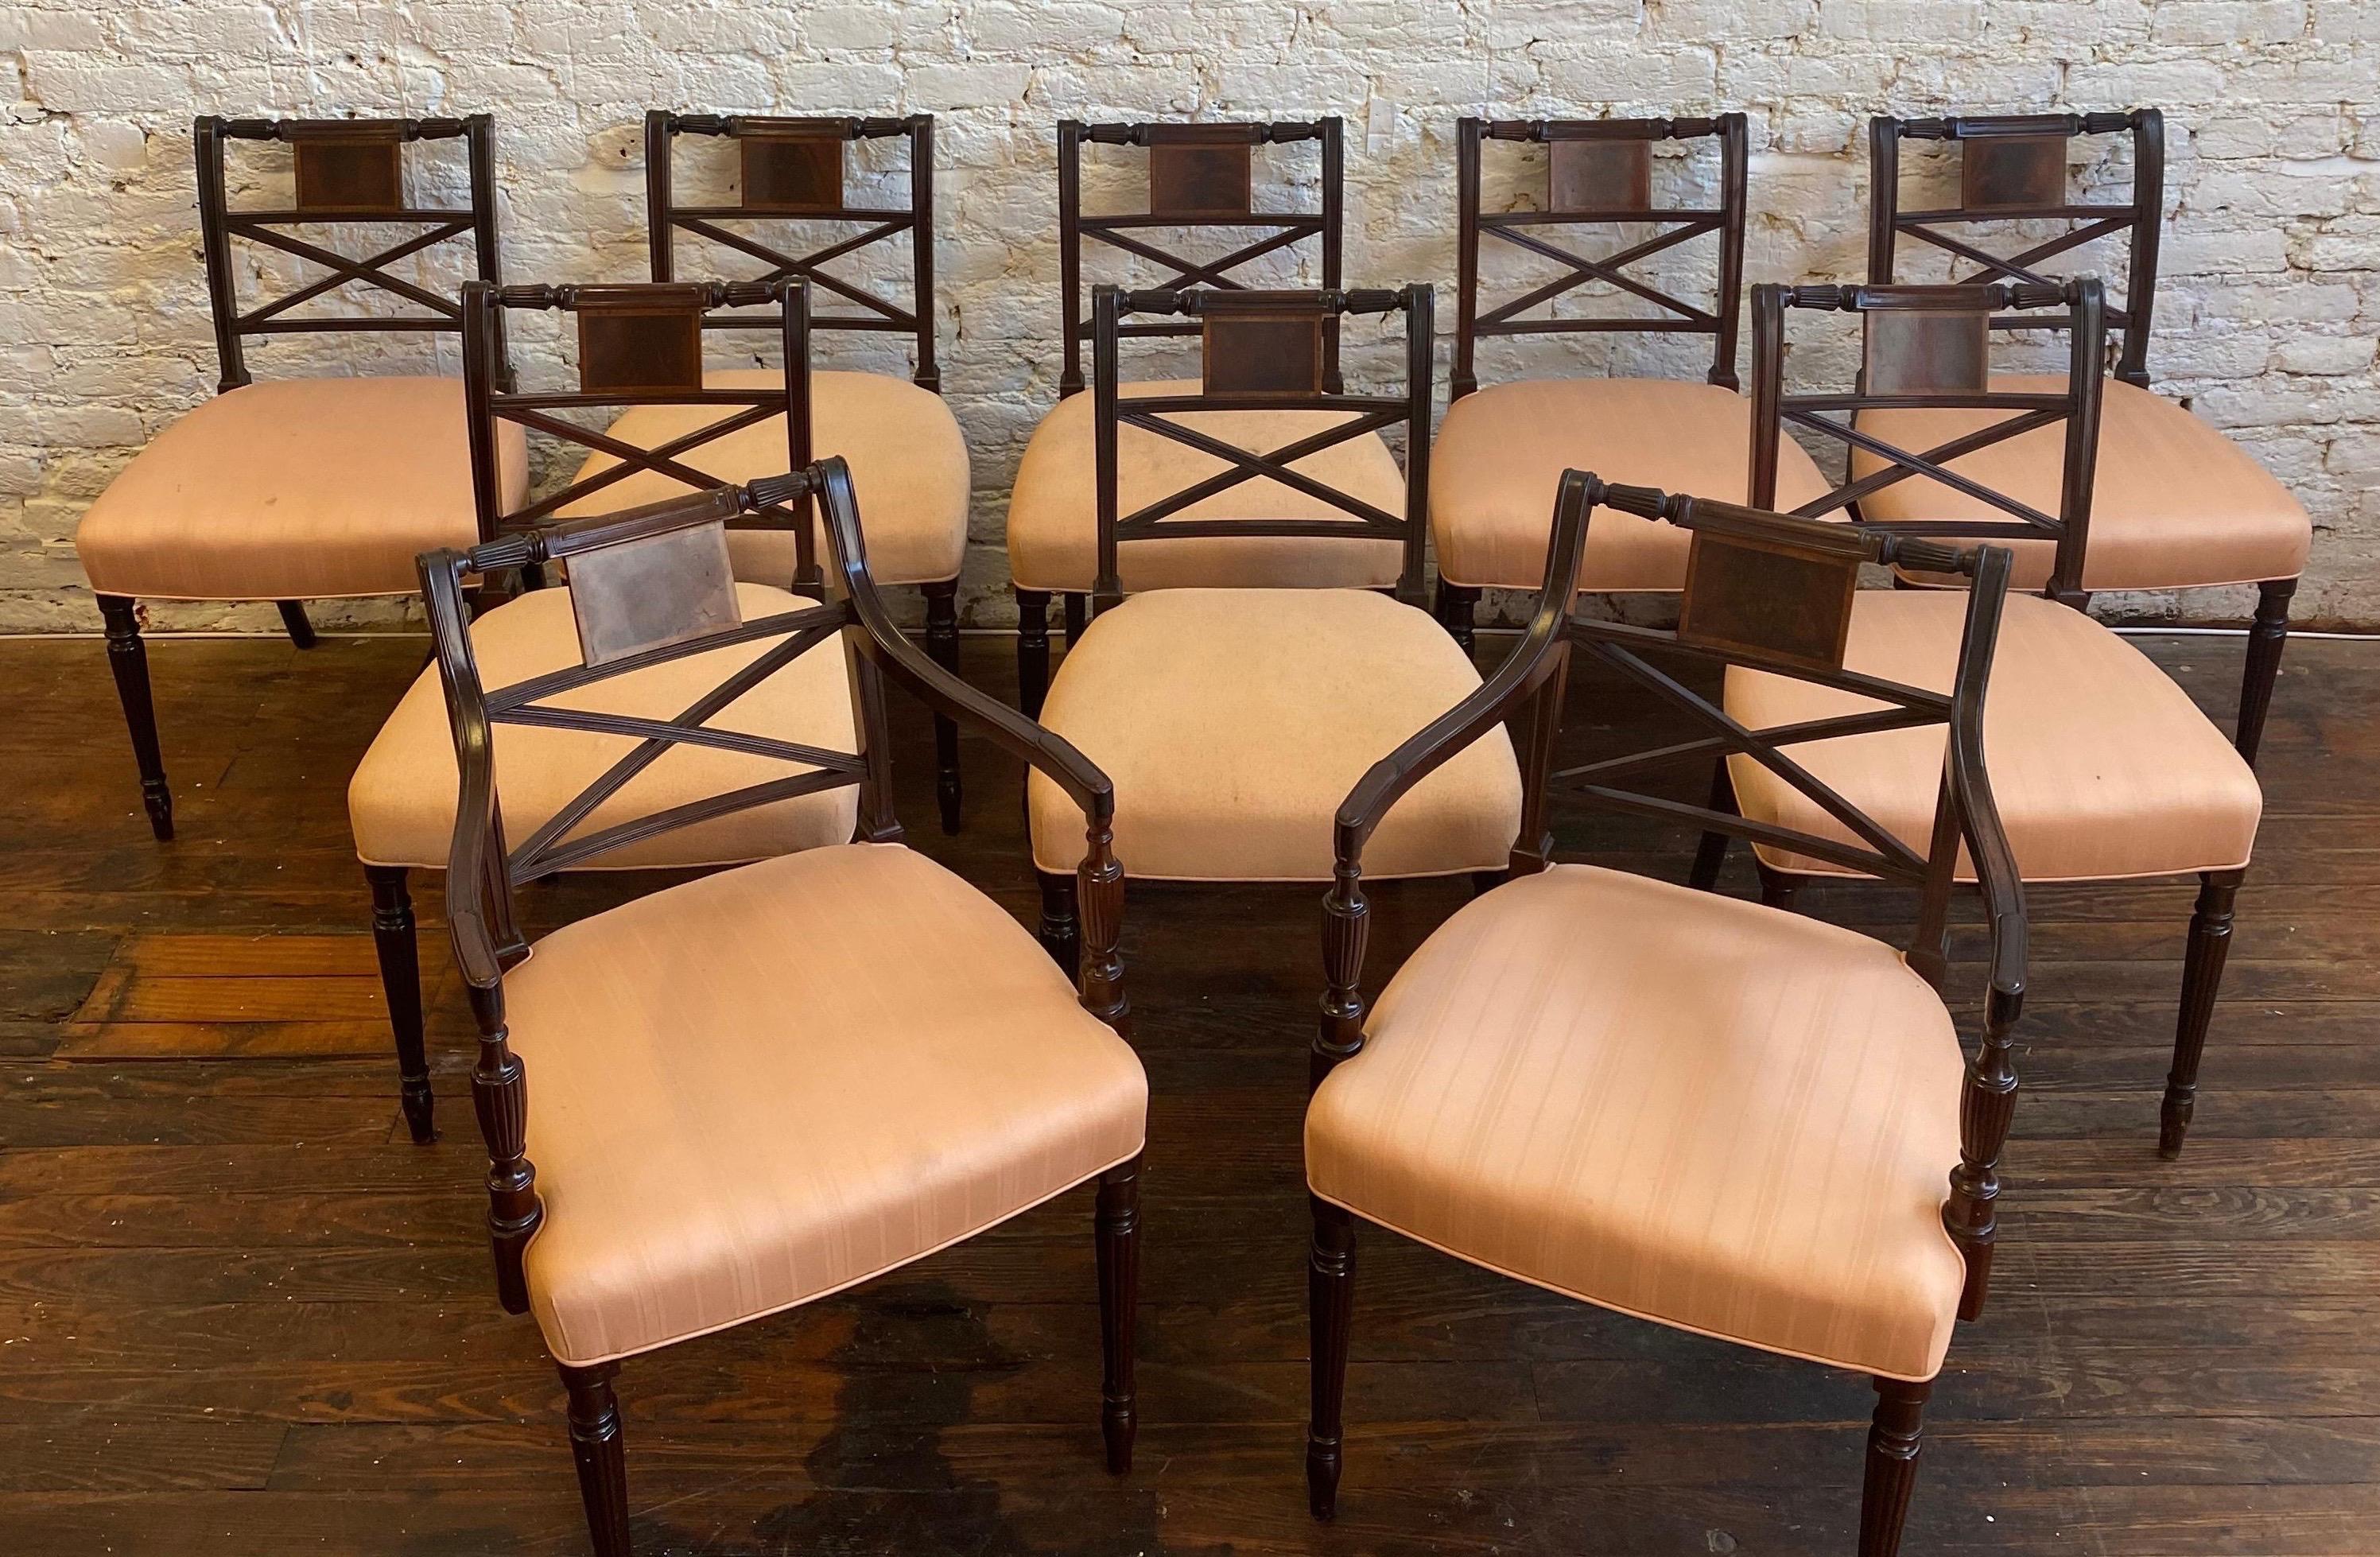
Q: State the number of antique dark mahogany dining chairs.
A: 10